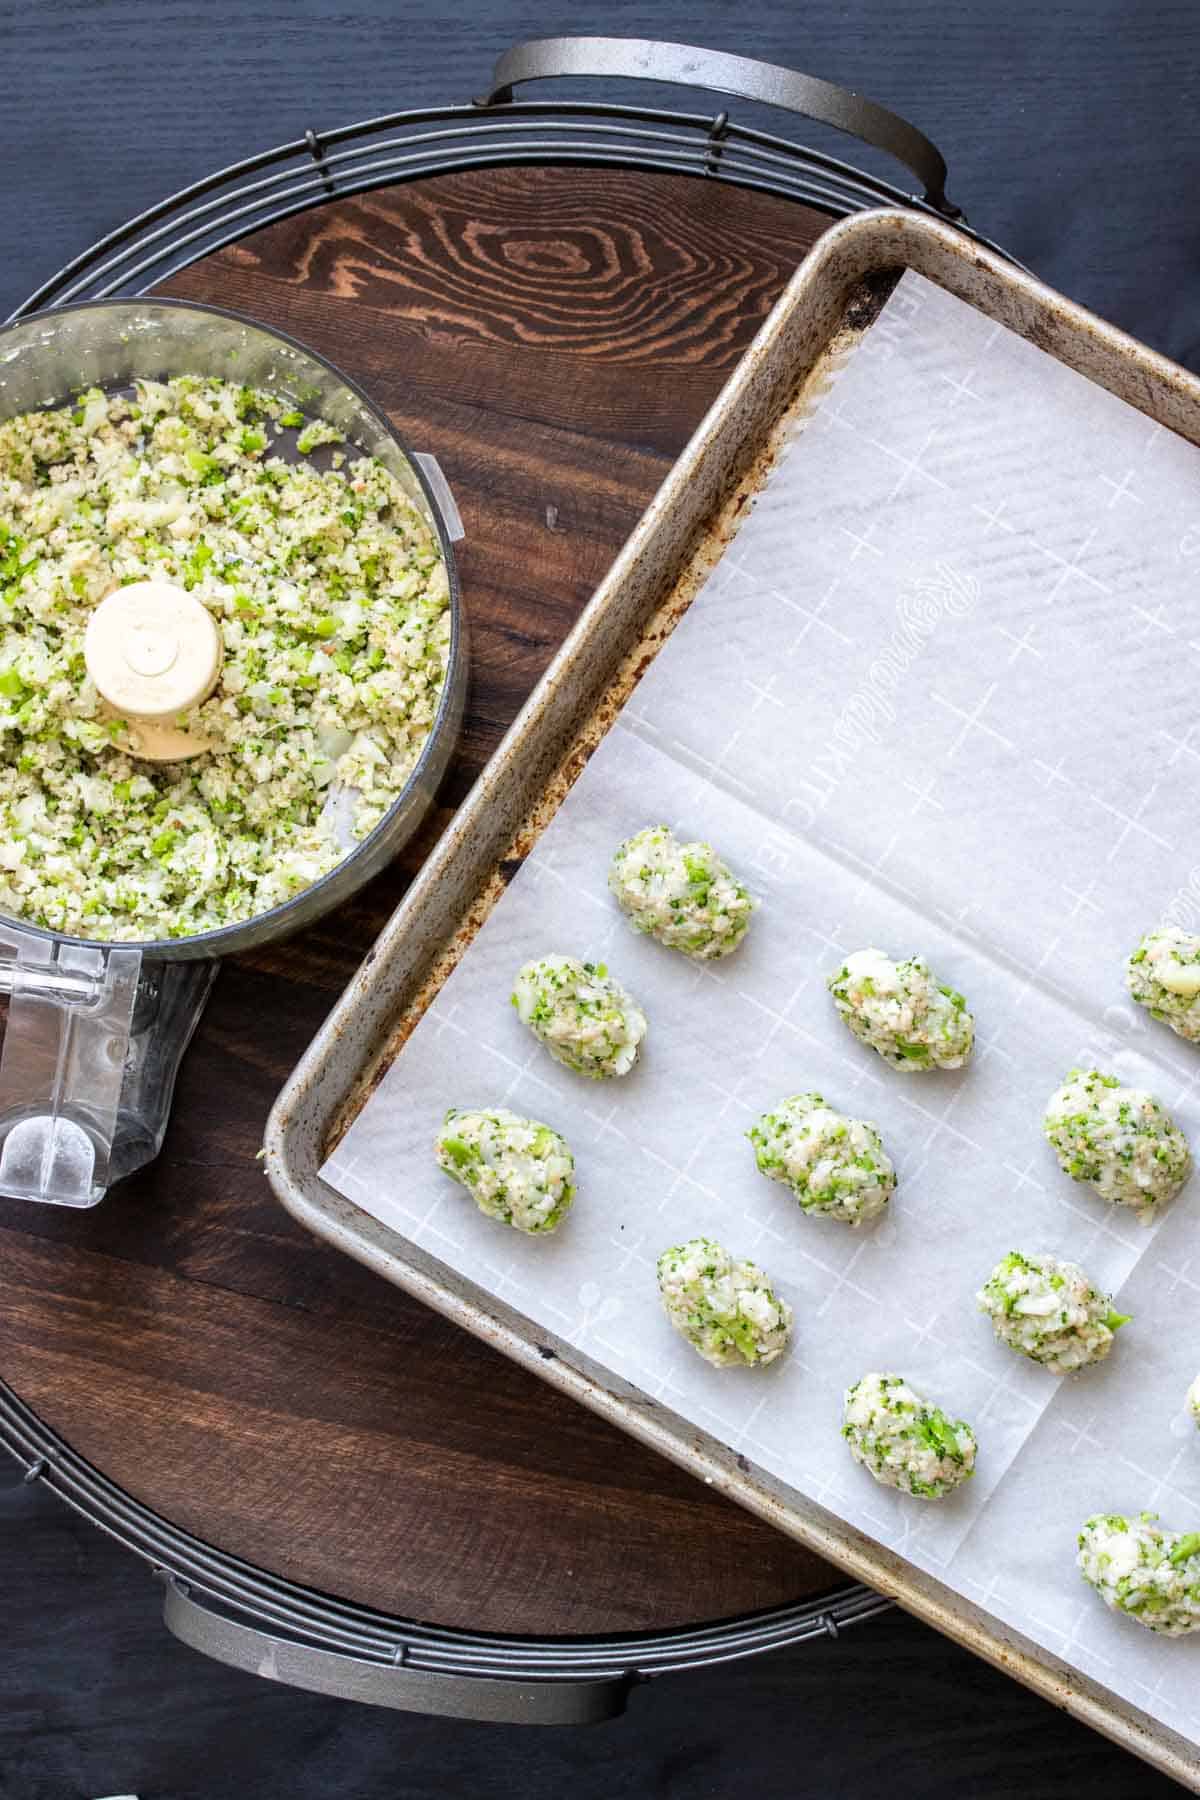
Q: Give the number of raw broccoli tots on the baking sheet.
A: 12